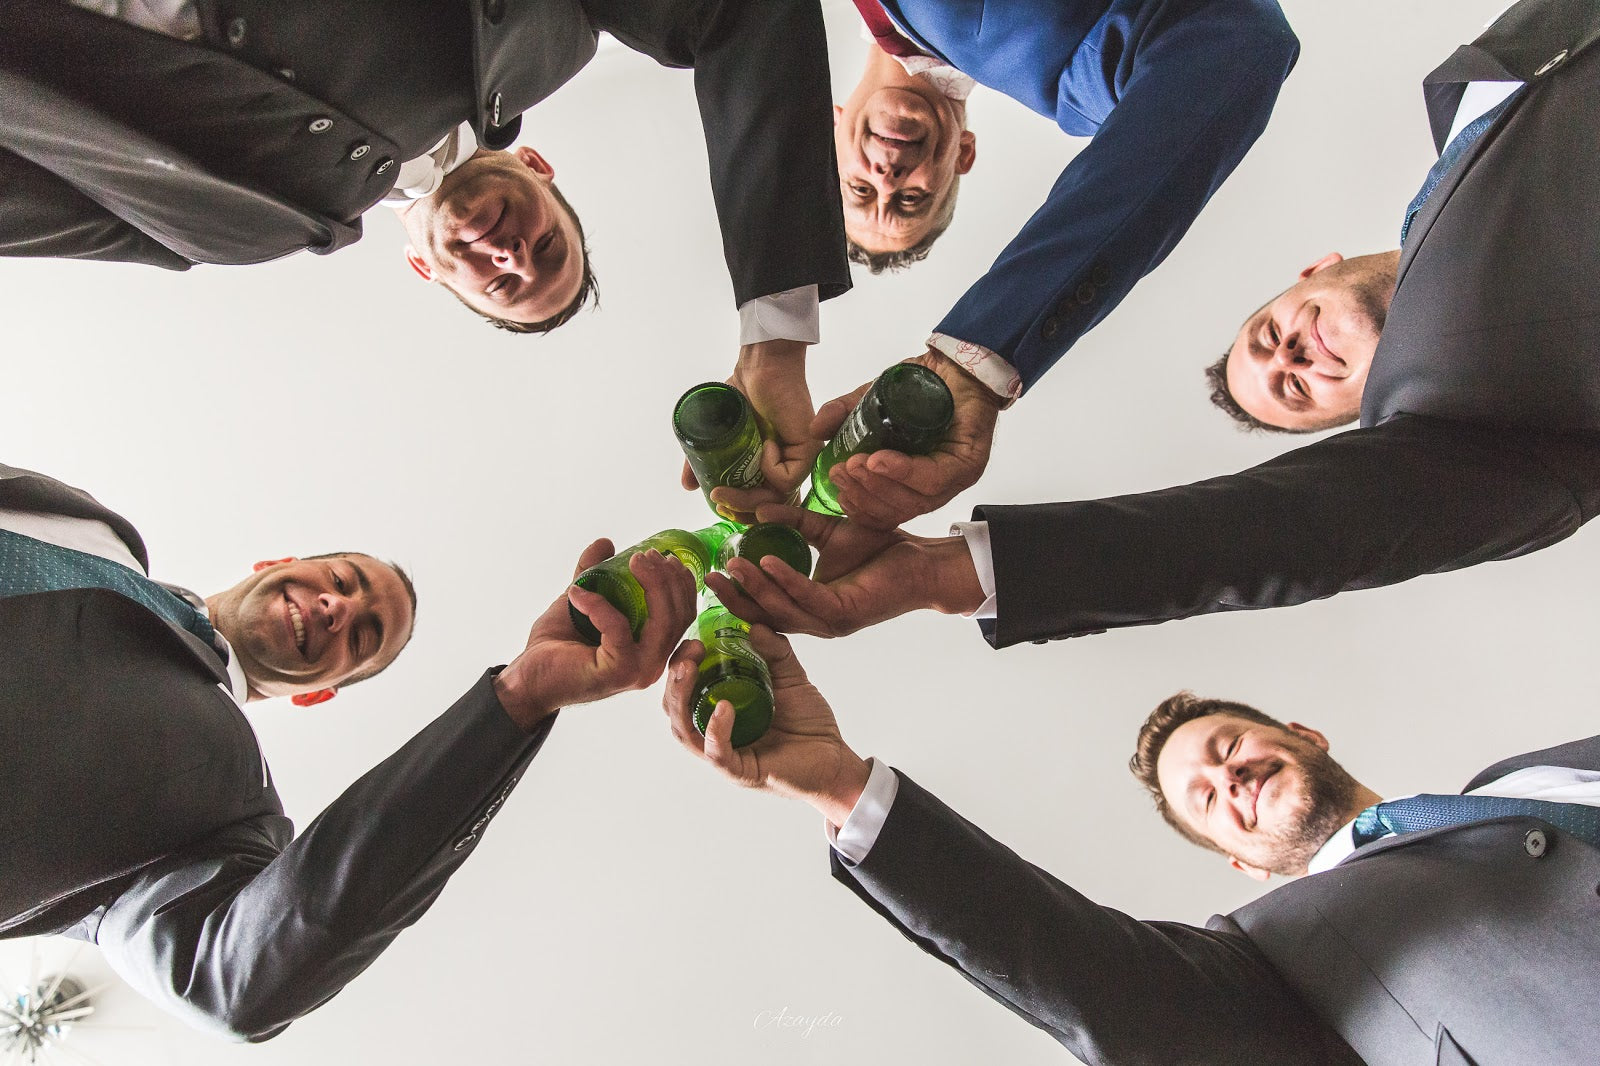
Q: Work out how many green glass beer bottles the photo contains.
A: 5